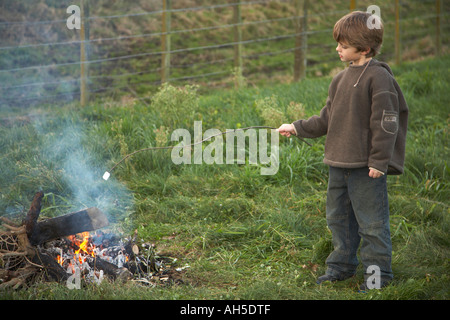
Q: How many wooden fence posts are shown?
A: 7